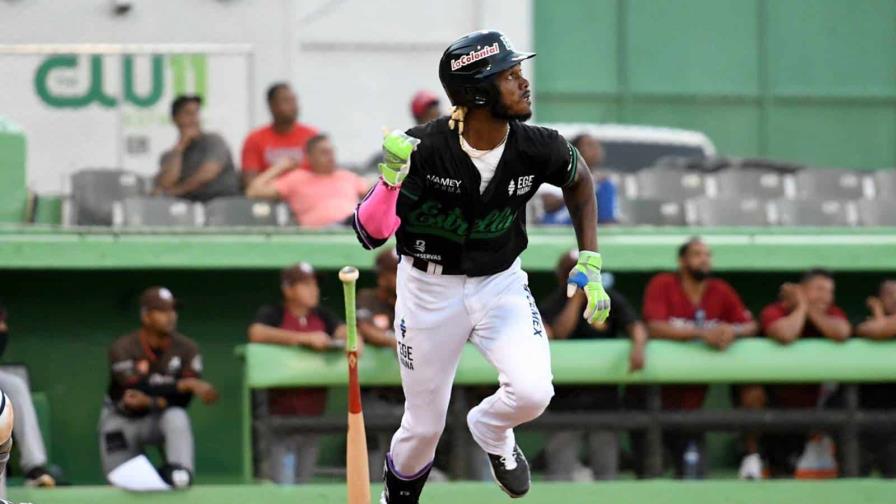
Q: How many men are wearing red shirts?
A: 3